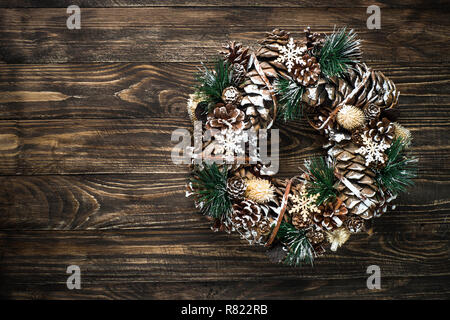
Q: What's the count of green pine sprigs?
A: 7